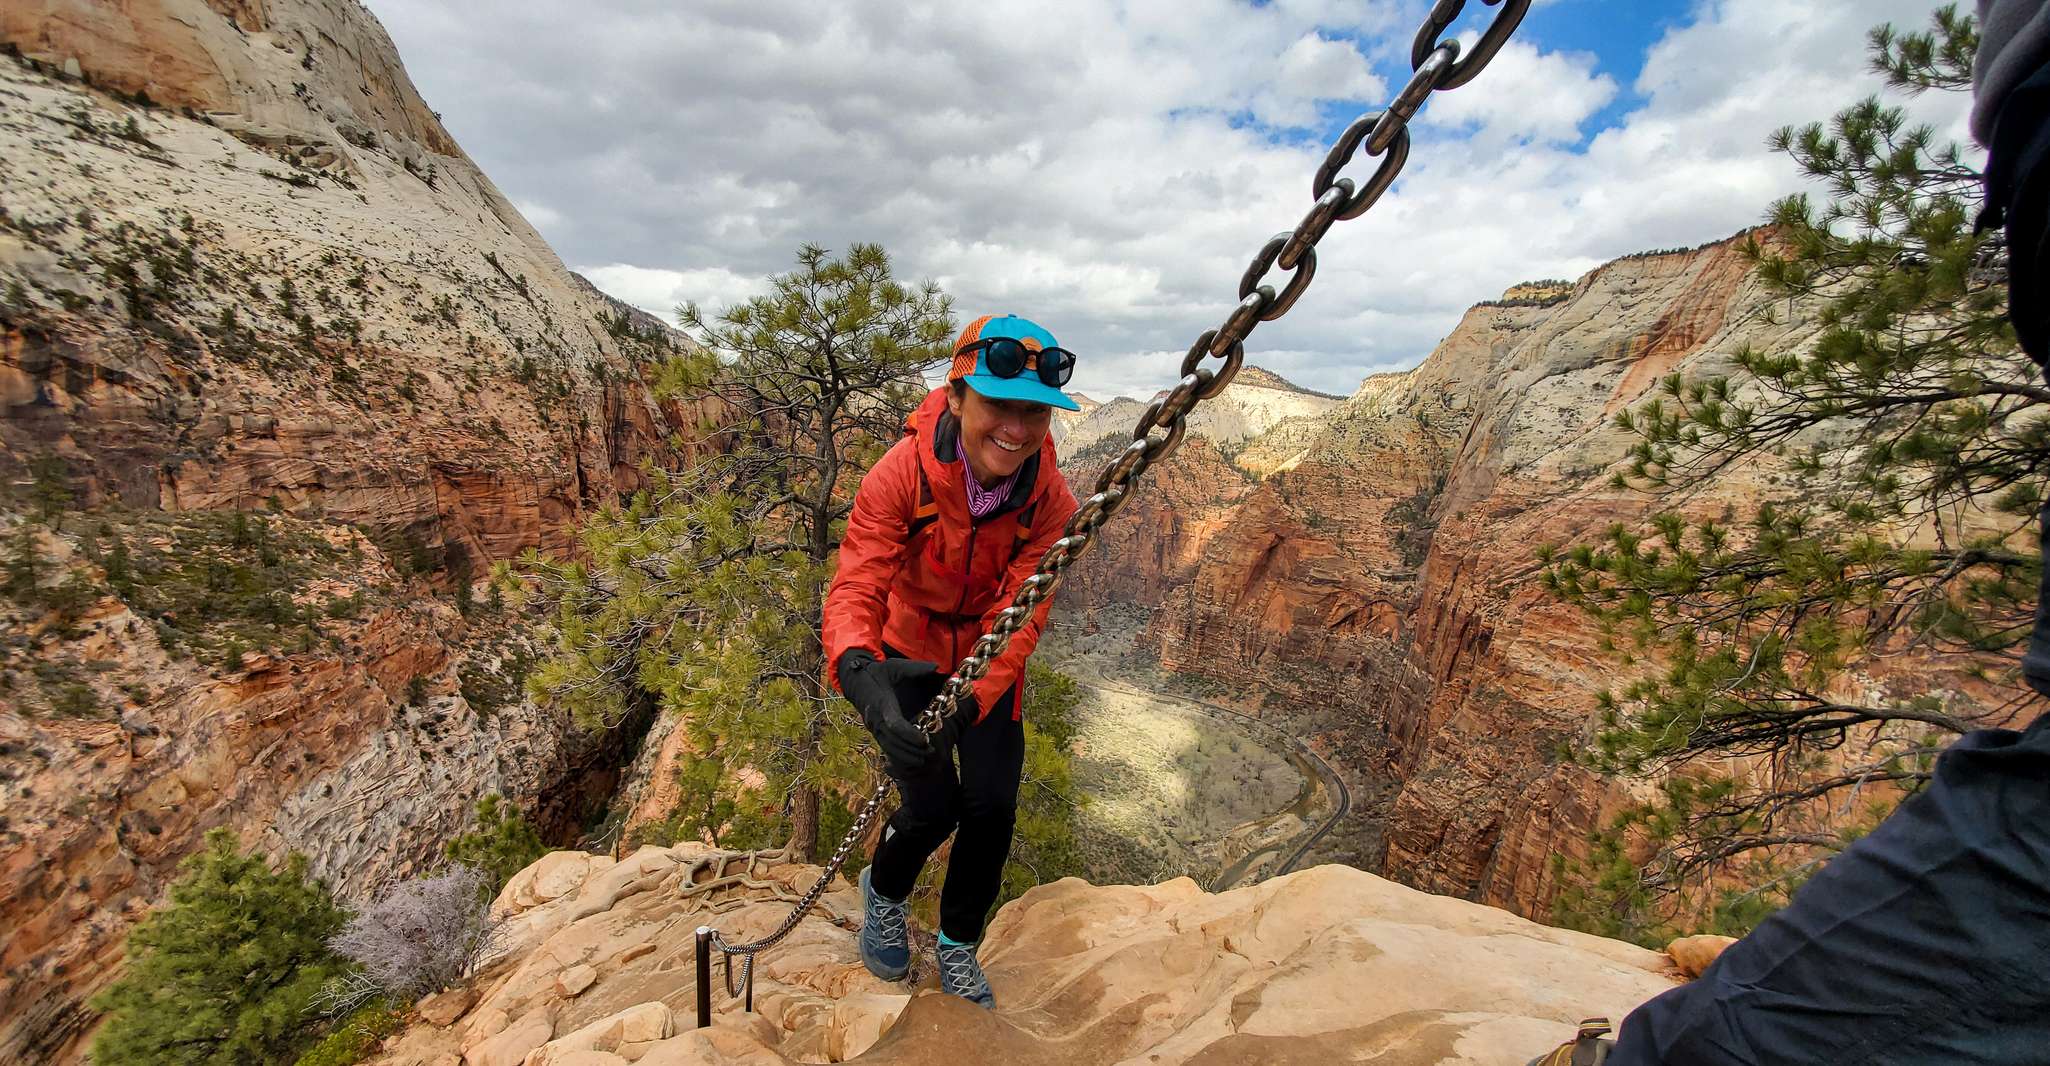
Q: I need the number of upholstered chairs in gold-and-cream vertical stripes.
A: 0